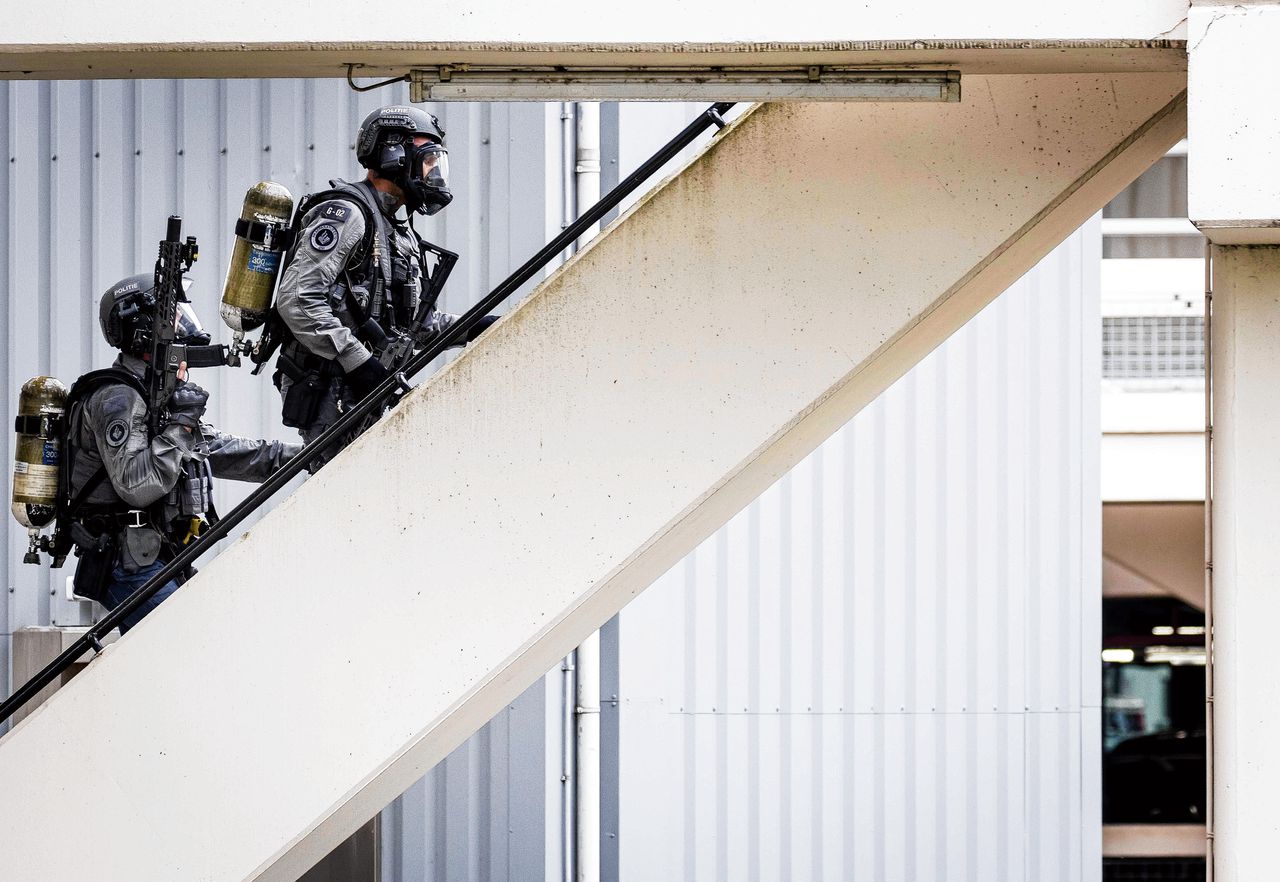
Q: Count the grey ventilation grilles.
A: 1